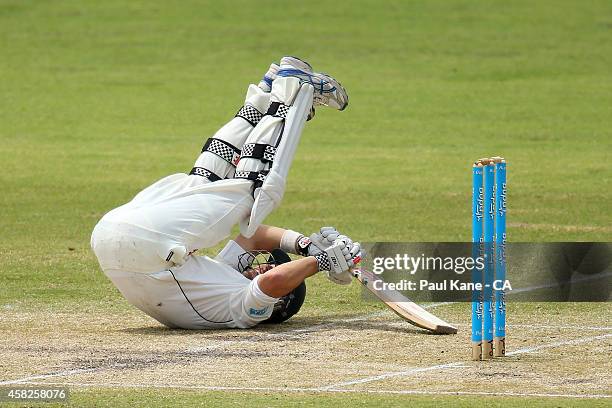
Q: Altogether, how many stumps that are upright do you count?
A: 3